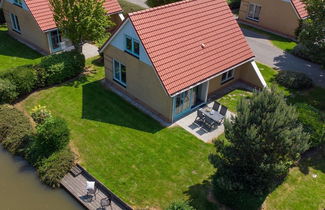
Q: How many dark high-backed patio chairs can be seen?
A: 4